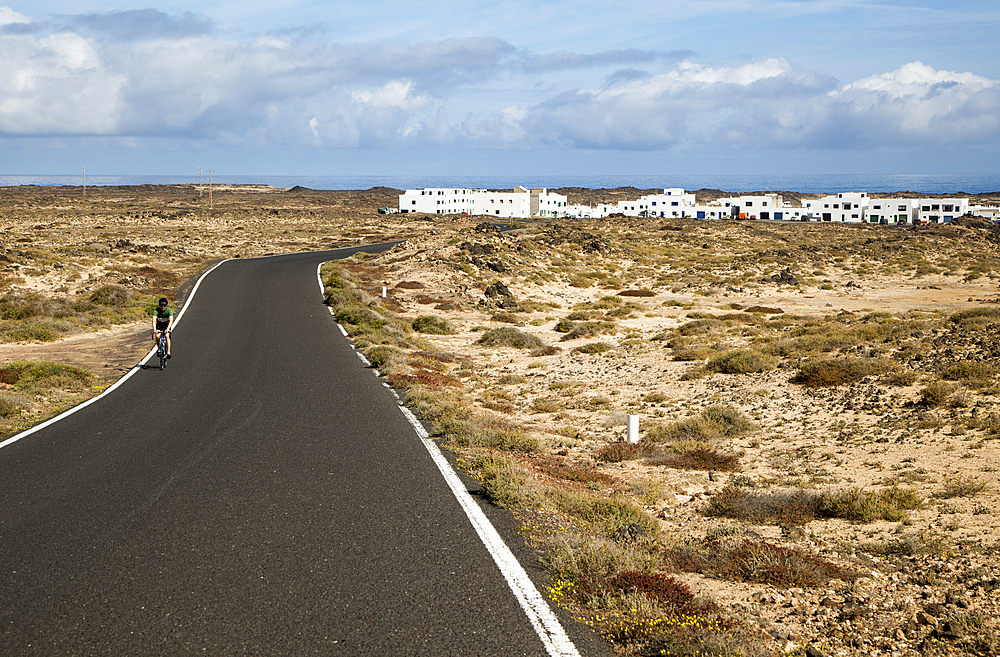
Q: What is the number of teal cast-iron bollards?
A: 0